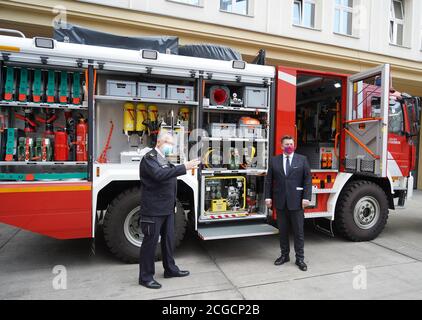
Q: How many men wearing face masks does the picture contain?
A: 2